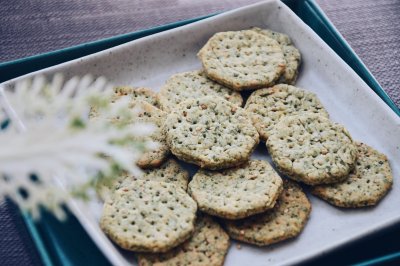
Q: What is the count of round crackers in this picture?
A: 14